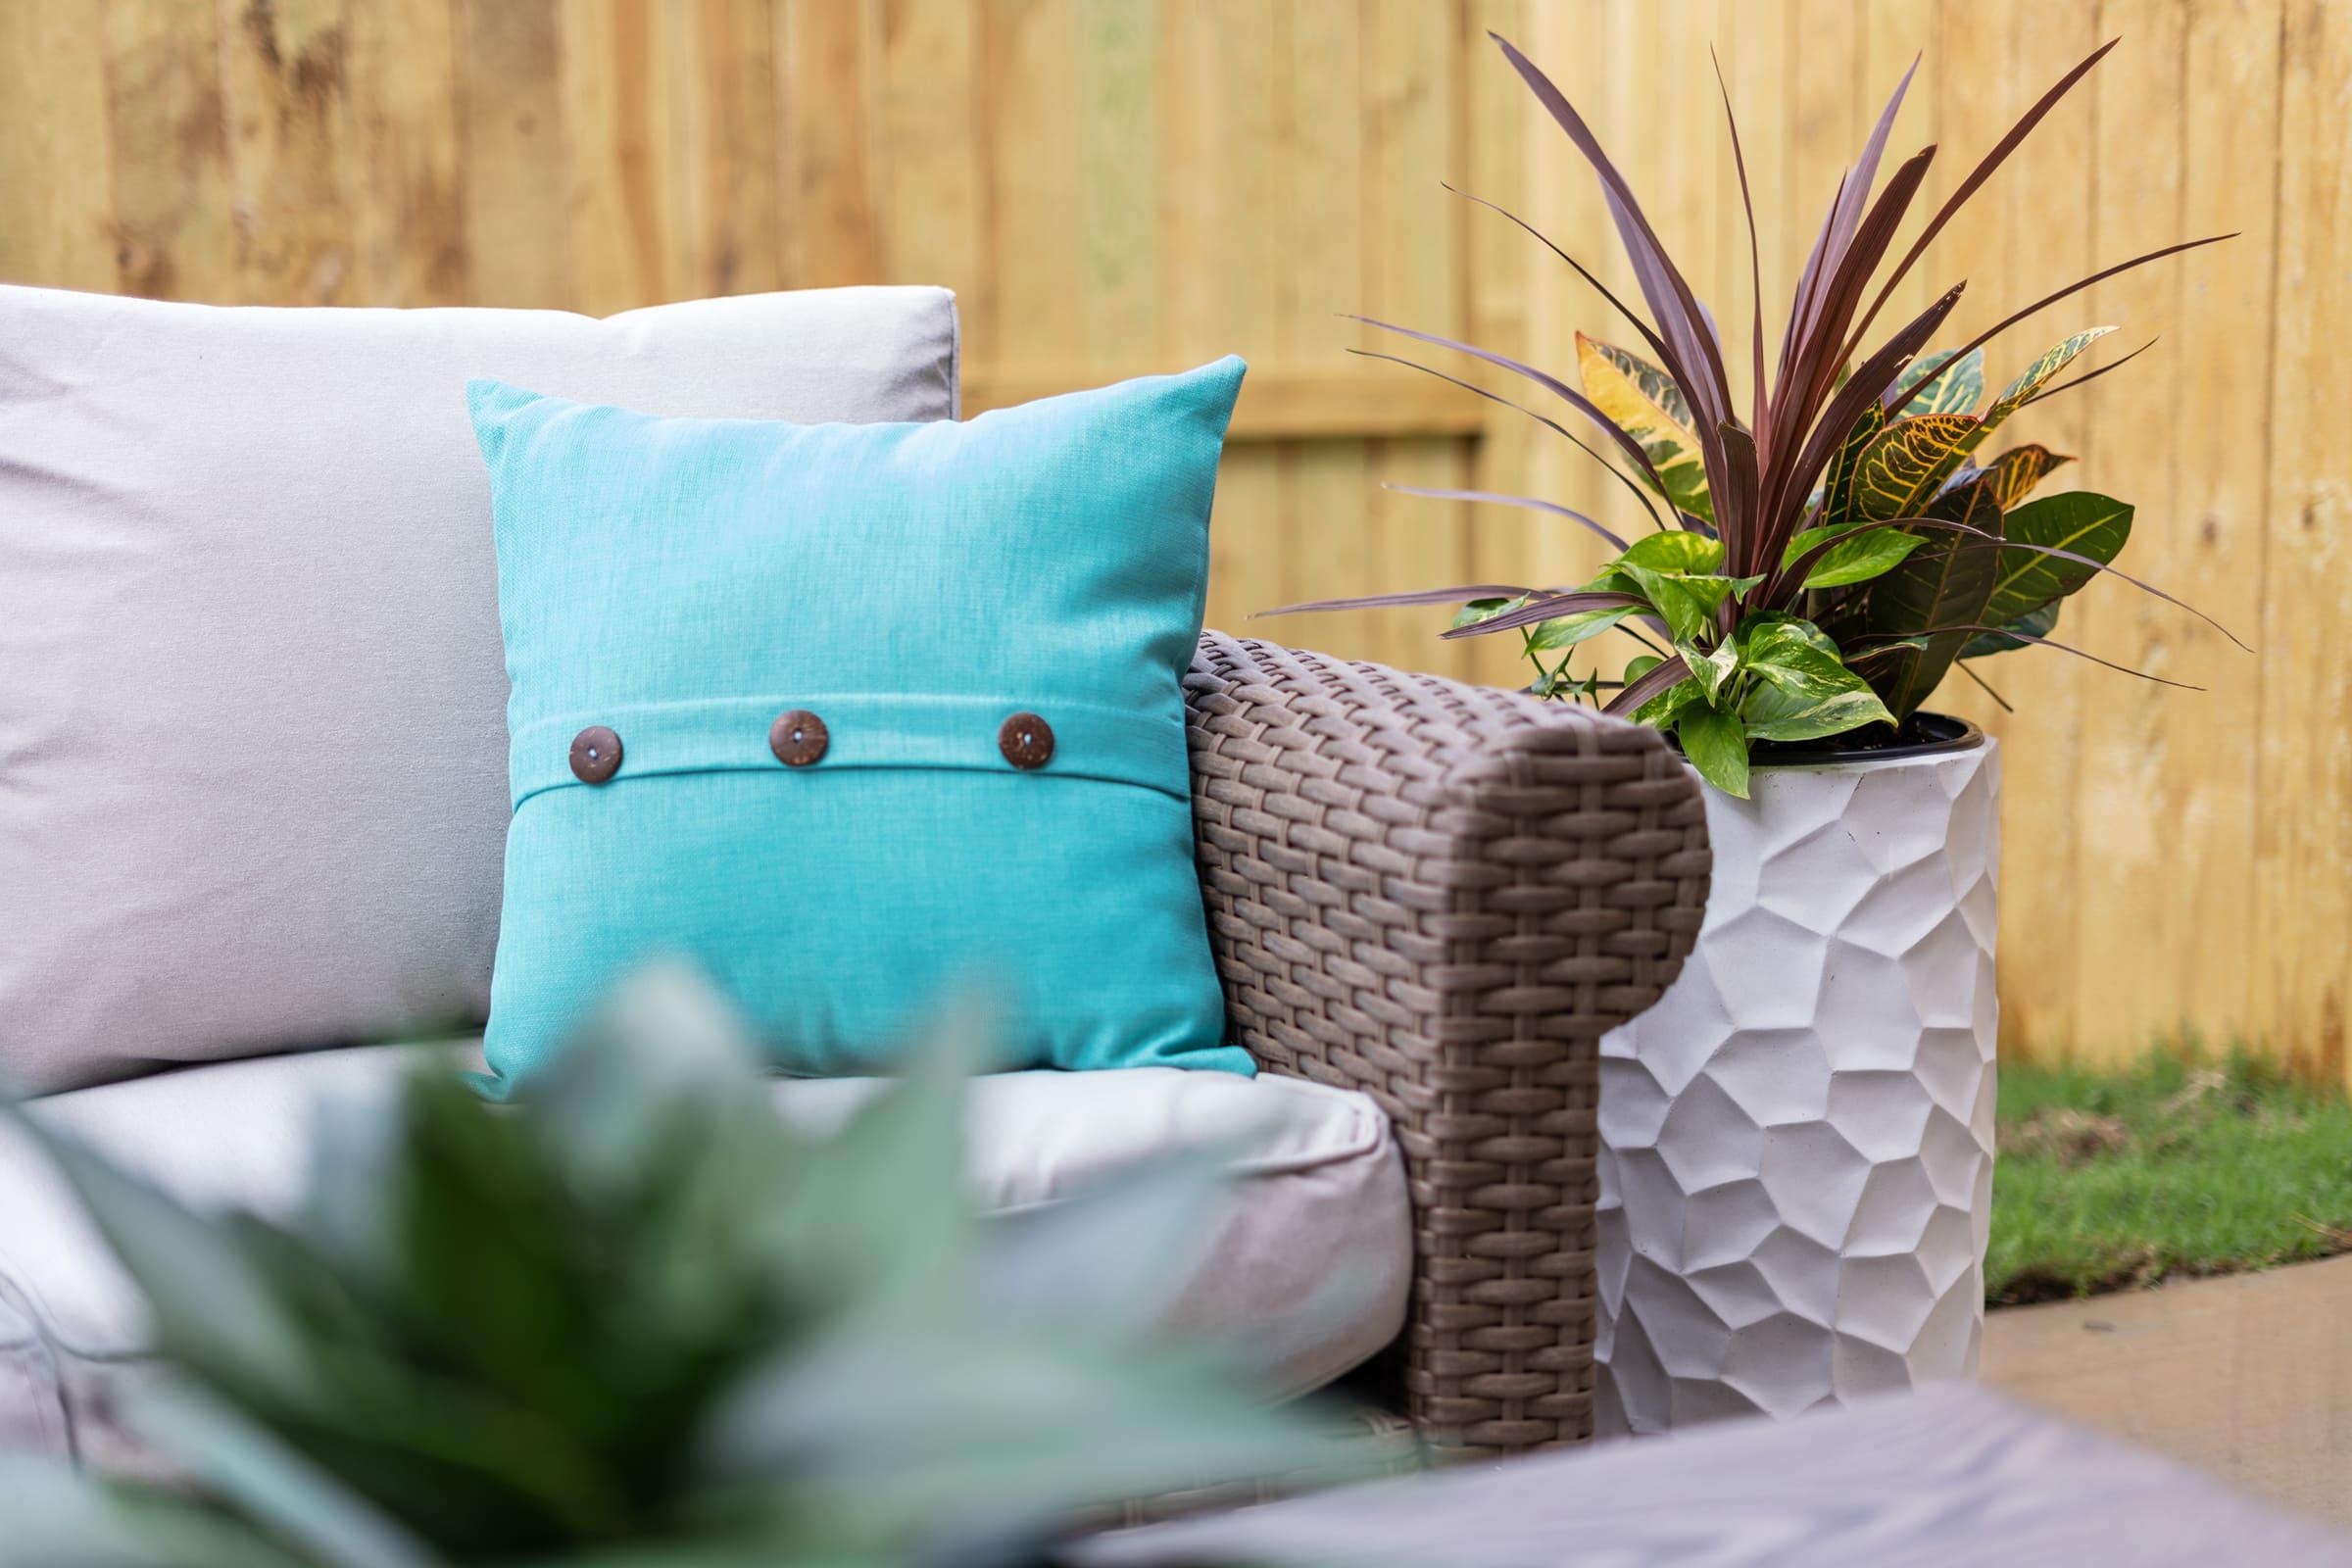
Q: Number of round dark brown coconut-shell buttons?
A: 3